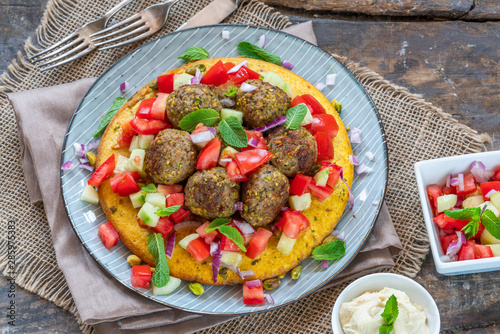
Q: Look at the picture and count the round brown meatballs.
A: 6